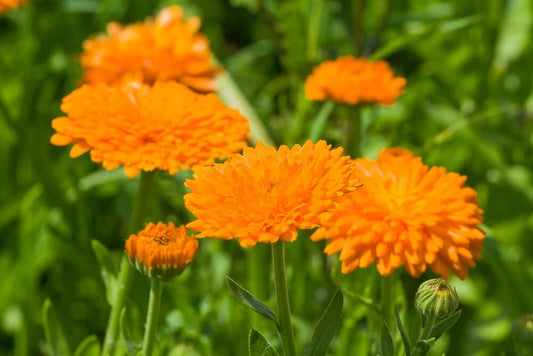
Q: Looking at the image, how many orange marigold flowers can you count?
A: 6